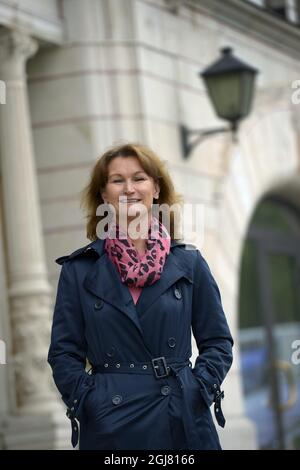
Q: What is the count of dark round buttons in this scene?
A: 6